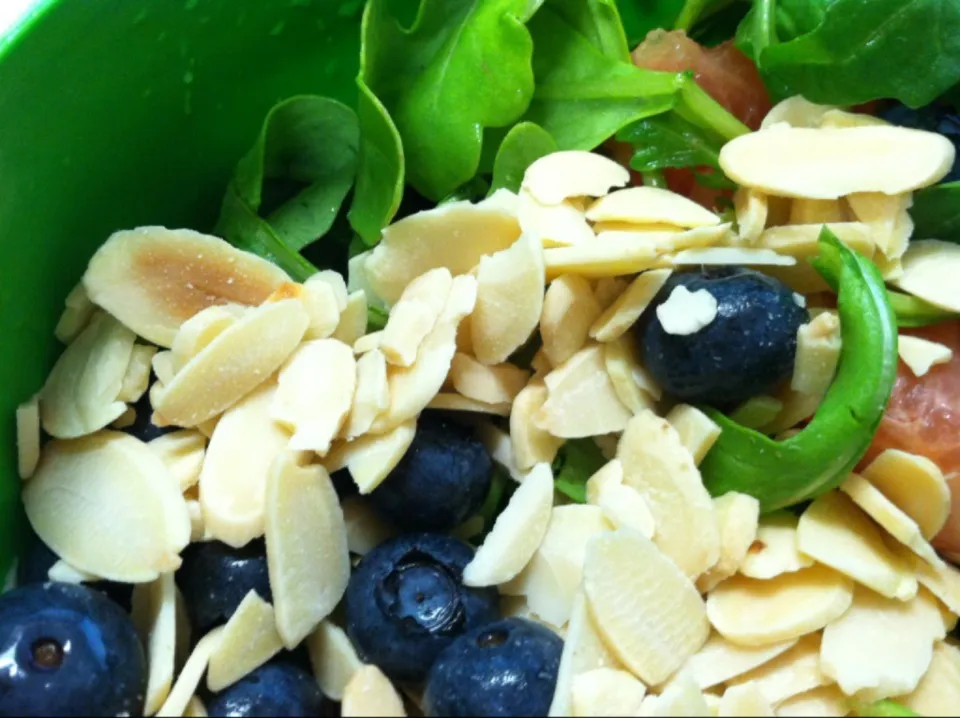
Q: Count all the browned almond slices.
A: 1